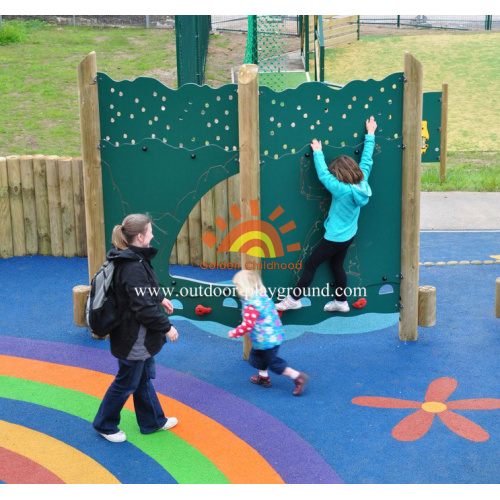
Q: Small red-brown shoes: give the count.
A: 2